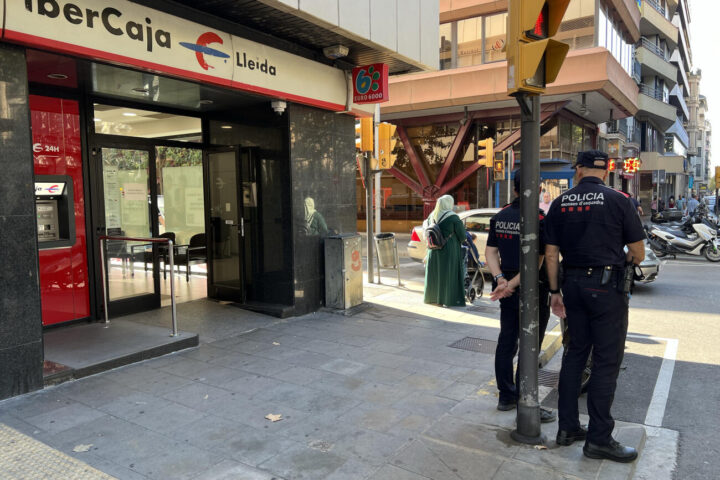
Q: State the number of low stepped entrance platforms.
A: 1